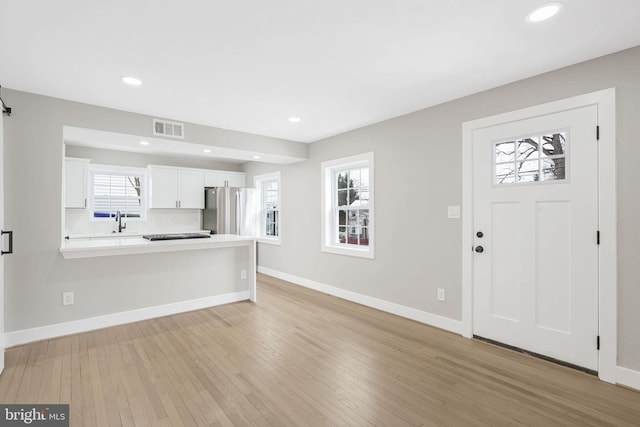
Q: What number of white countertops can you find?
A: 2